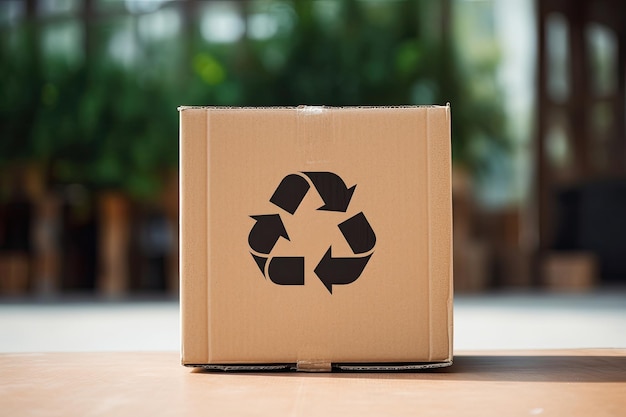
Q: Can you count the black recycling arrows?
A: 3